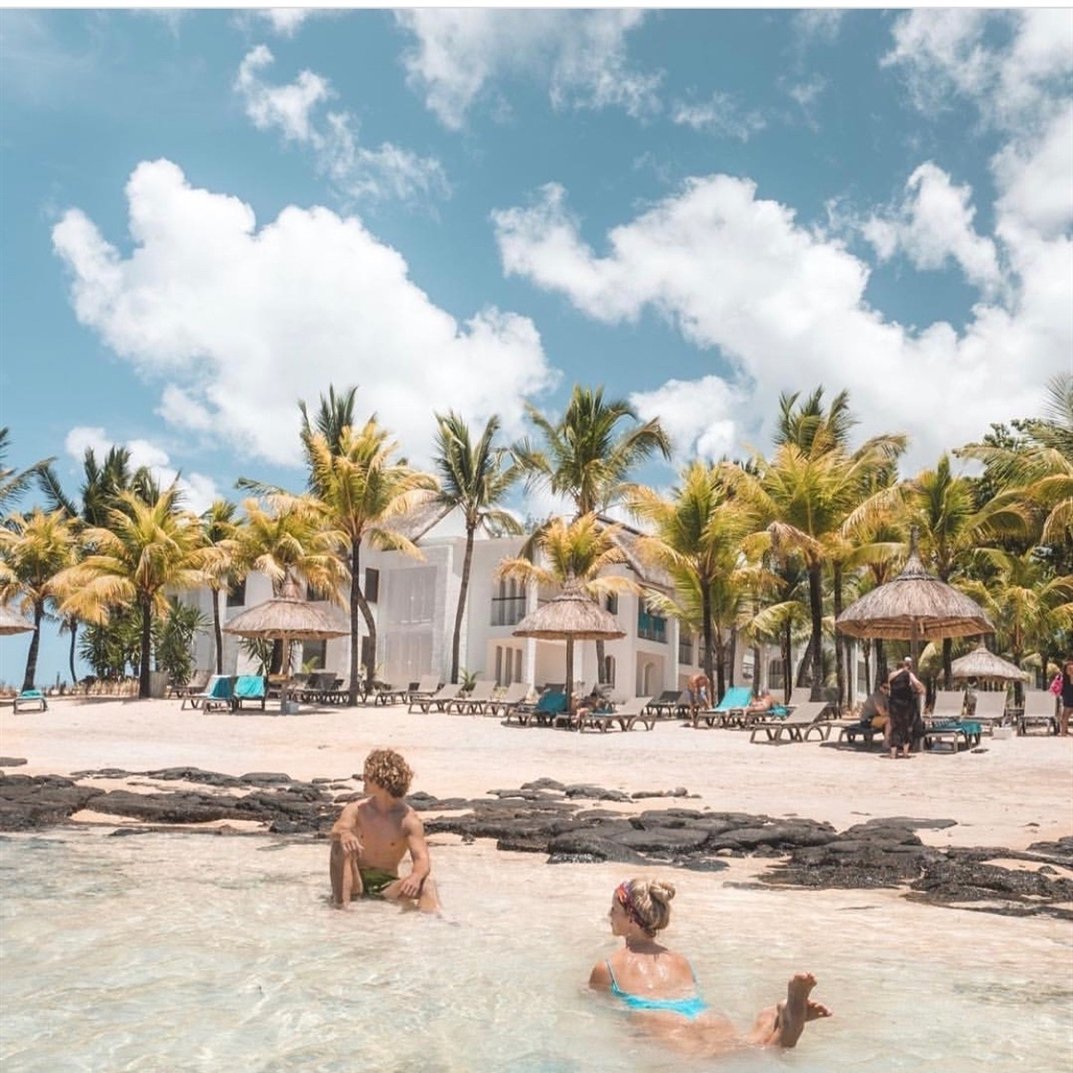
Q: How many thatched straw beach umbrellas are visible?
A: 5